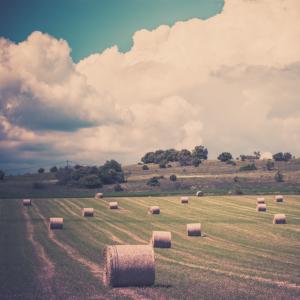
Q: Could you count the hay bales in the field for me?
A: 15